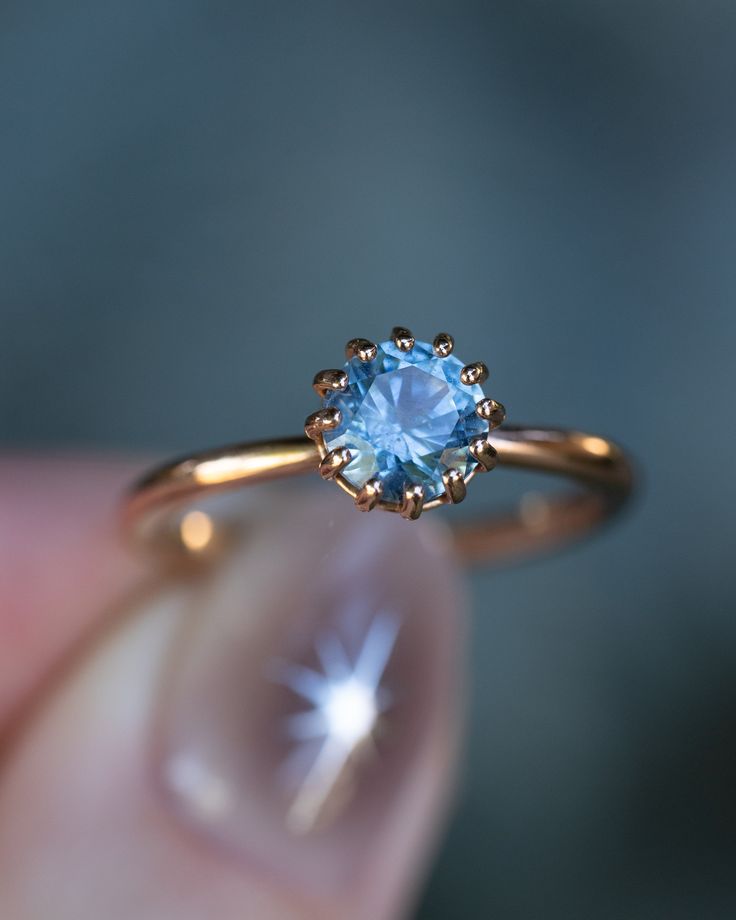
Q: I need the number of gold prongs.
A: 12